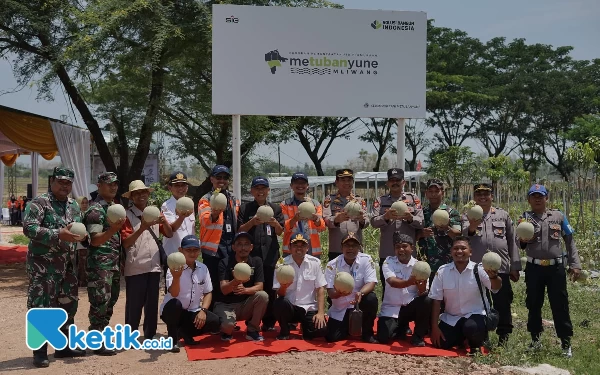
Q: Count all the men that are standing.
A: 12